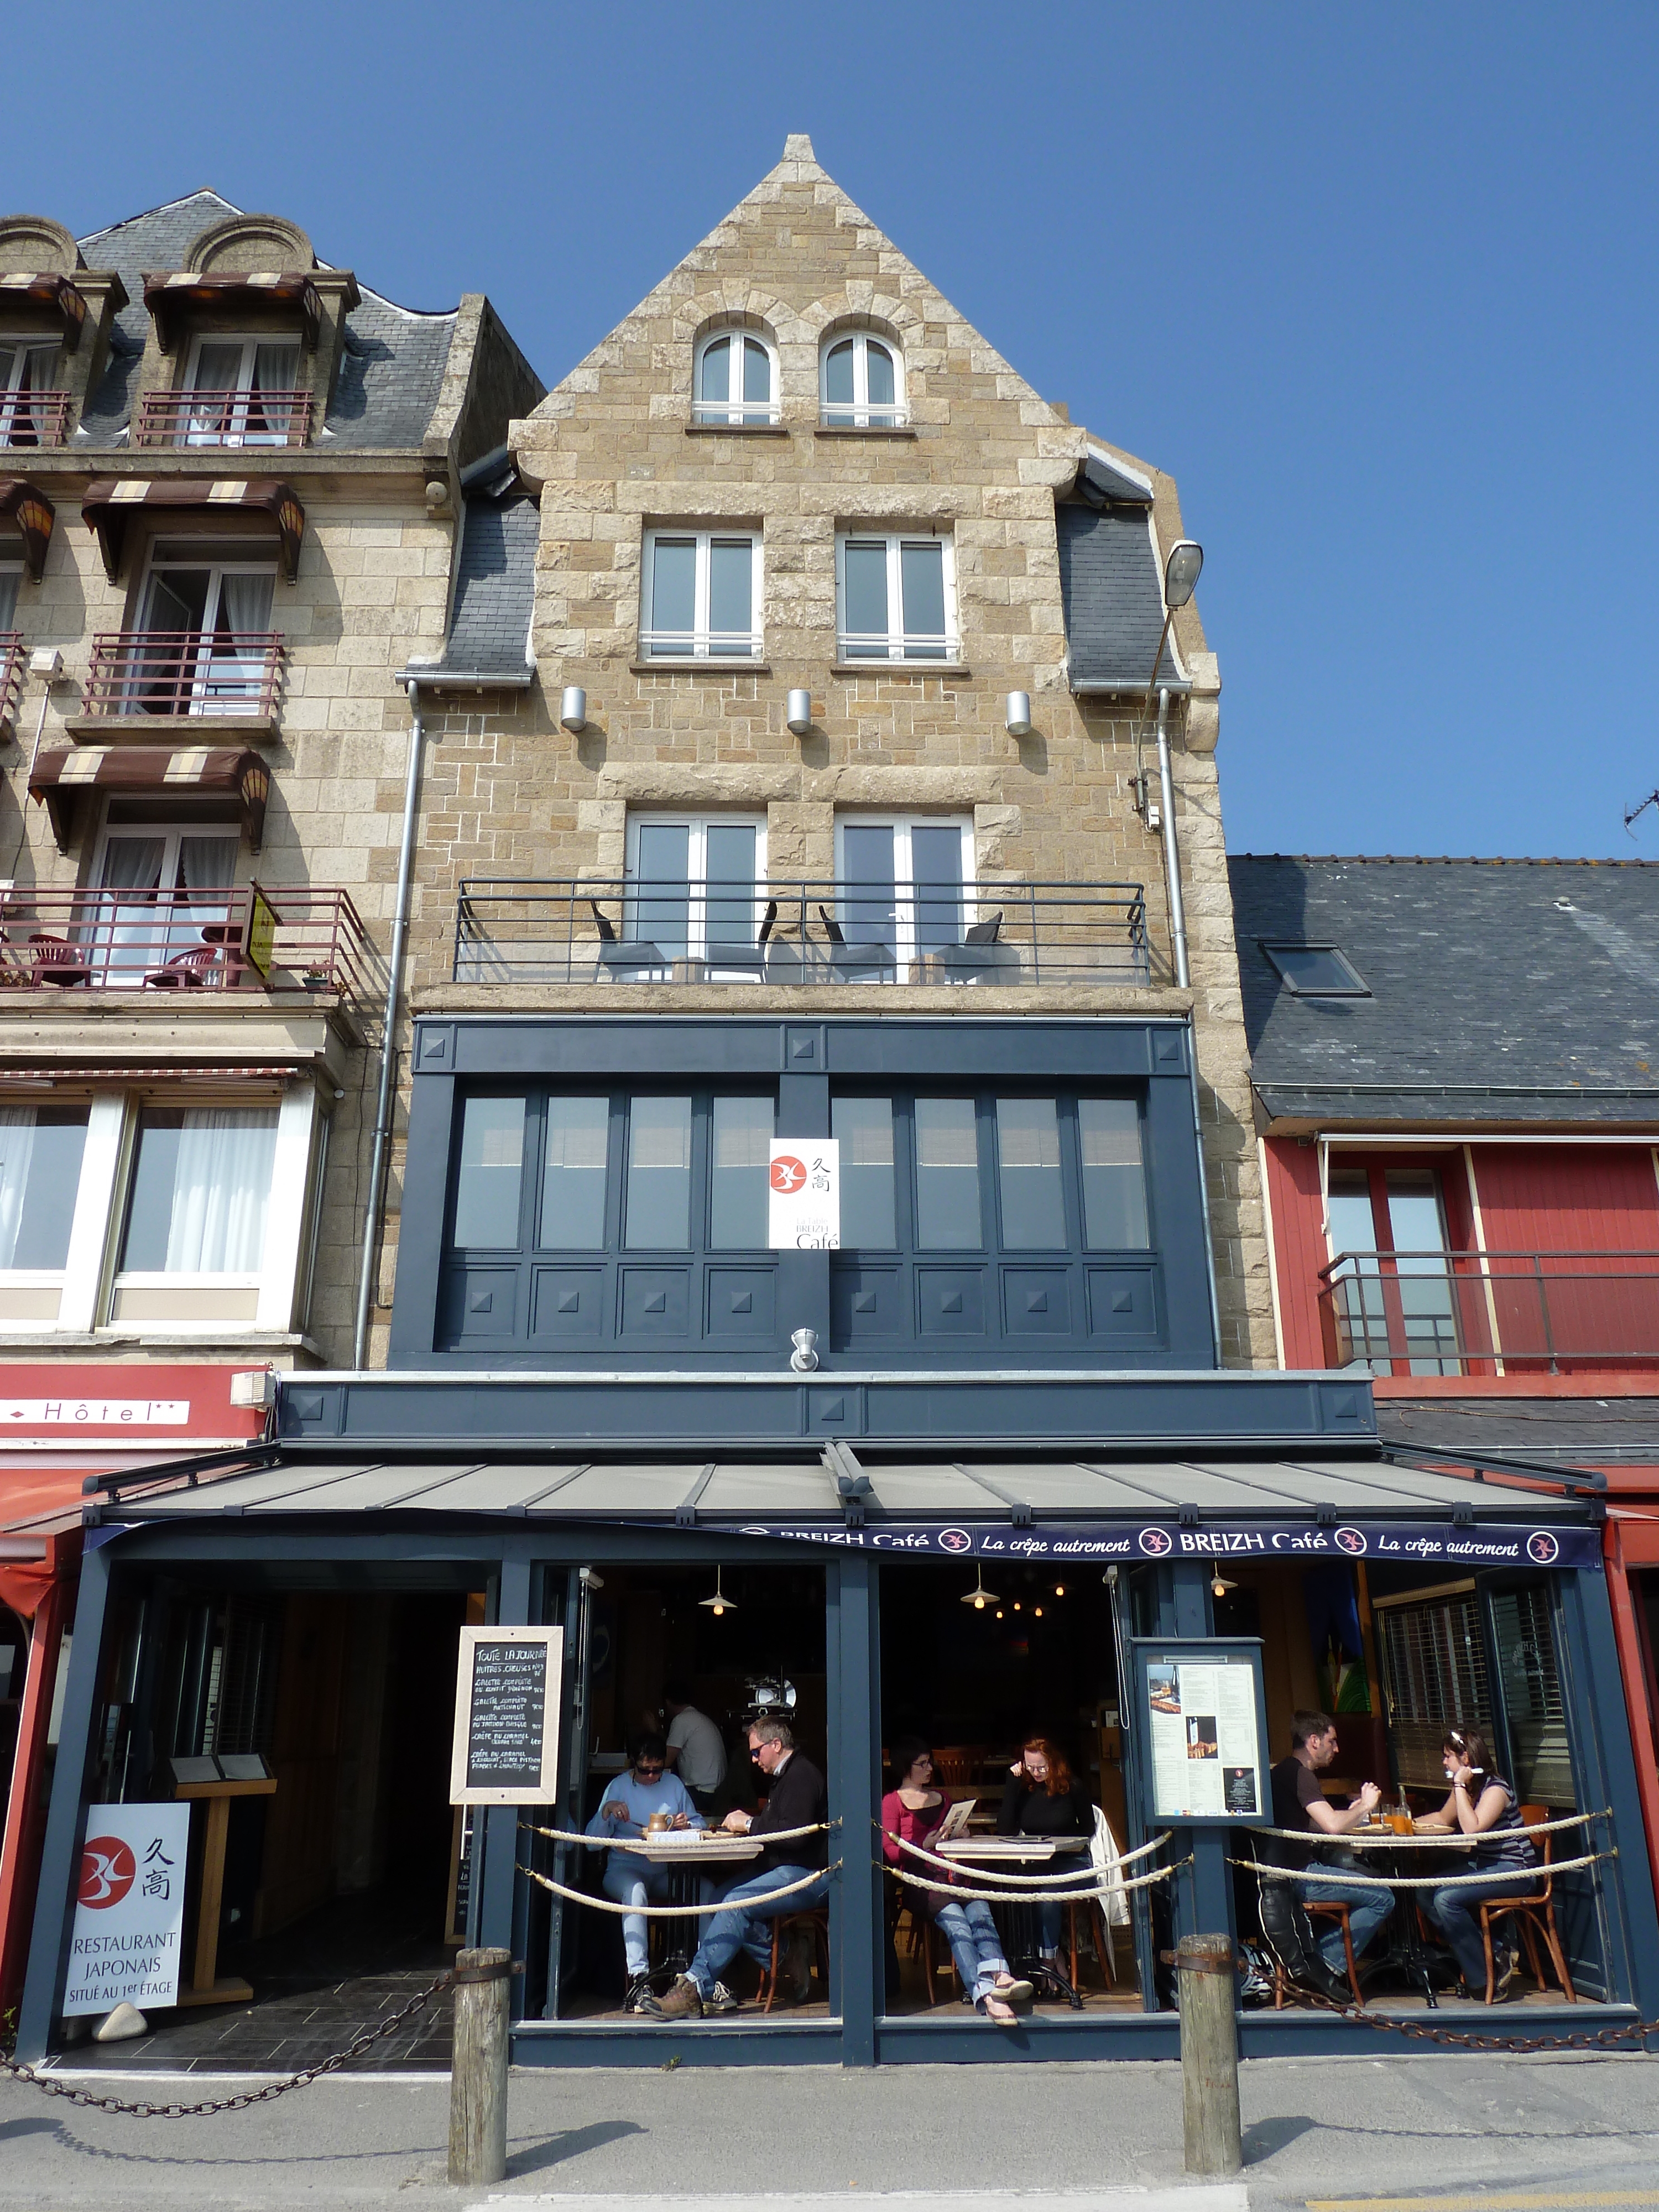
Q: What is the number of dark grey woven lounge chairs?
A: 4